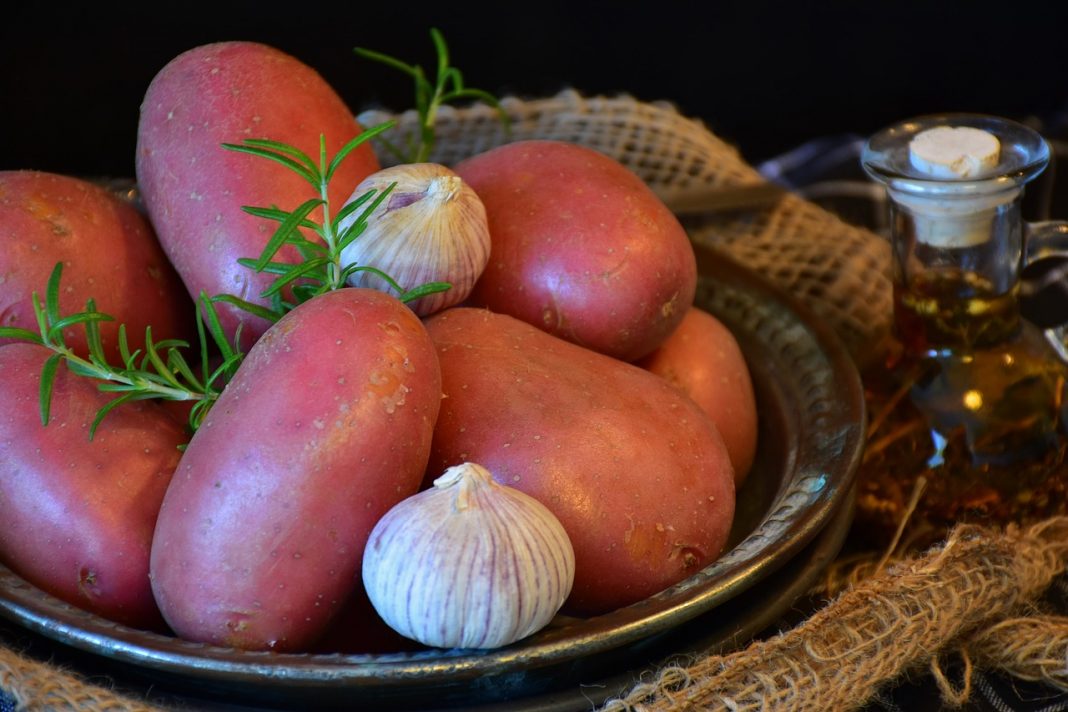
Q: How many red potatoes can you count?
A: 7